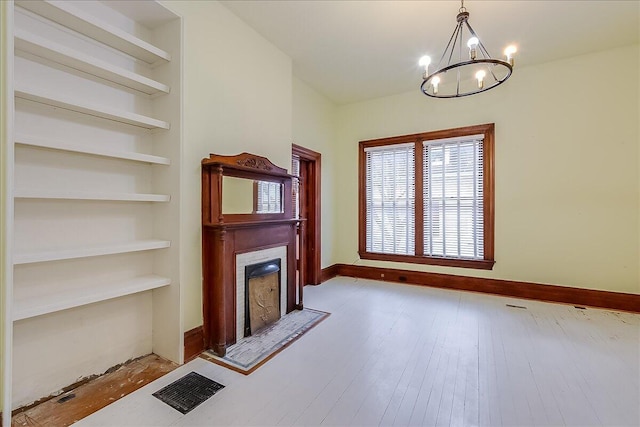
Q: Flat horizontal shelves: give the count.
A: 7